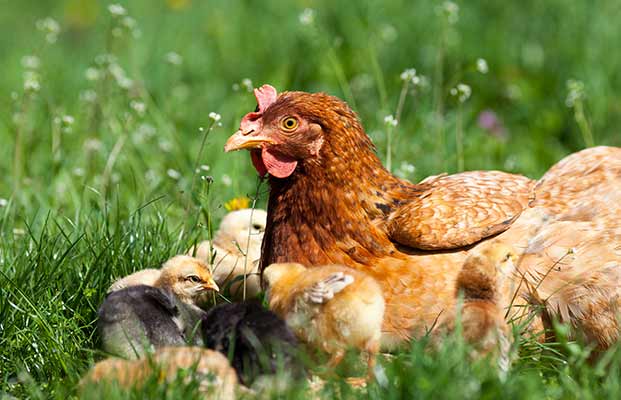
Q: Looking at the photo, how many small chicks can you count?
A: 7